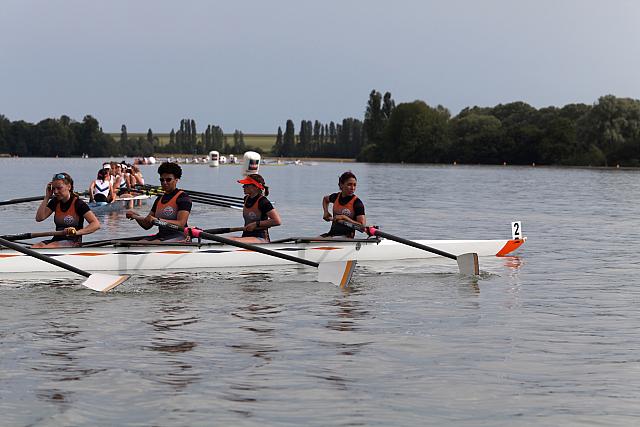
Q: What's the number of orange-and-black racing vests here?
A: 4